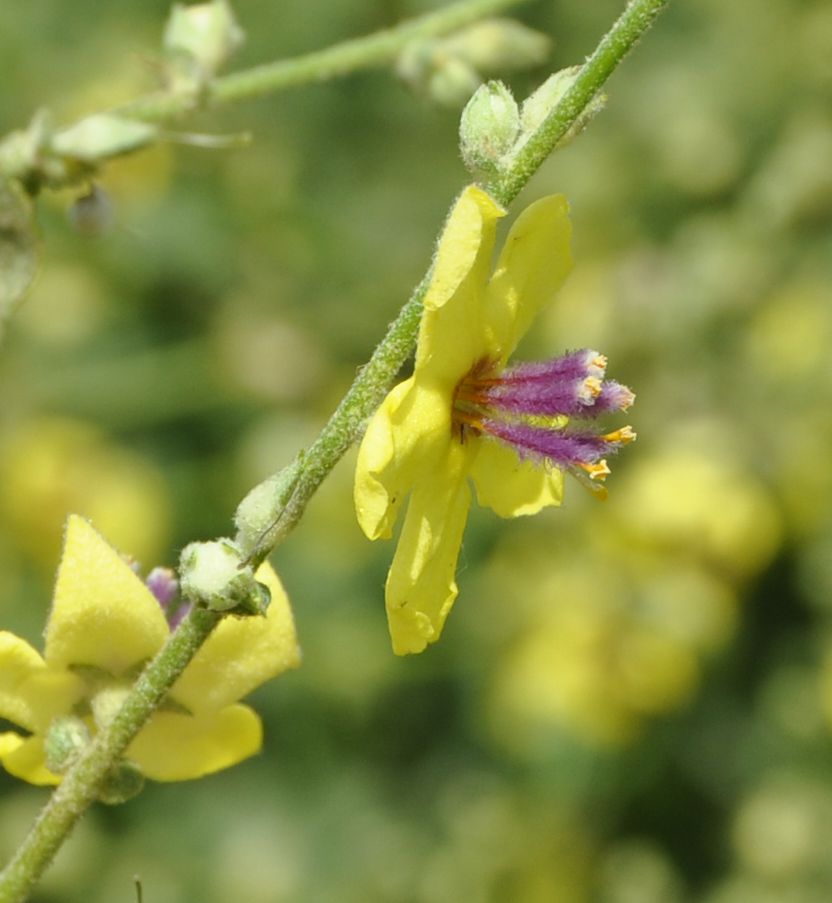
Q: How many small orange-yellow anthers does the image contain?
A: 5